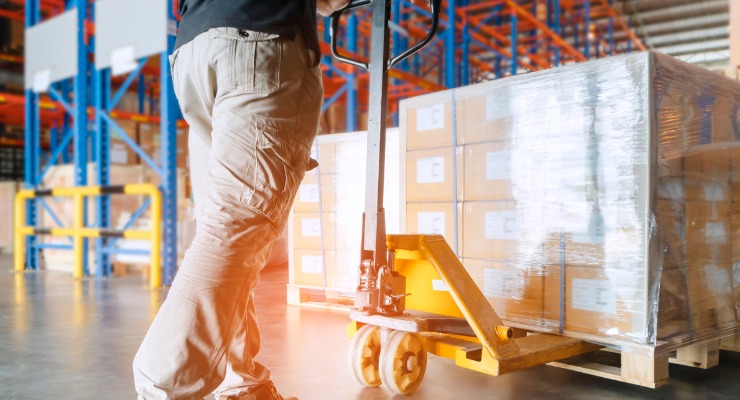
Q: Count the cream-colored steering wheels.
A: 2